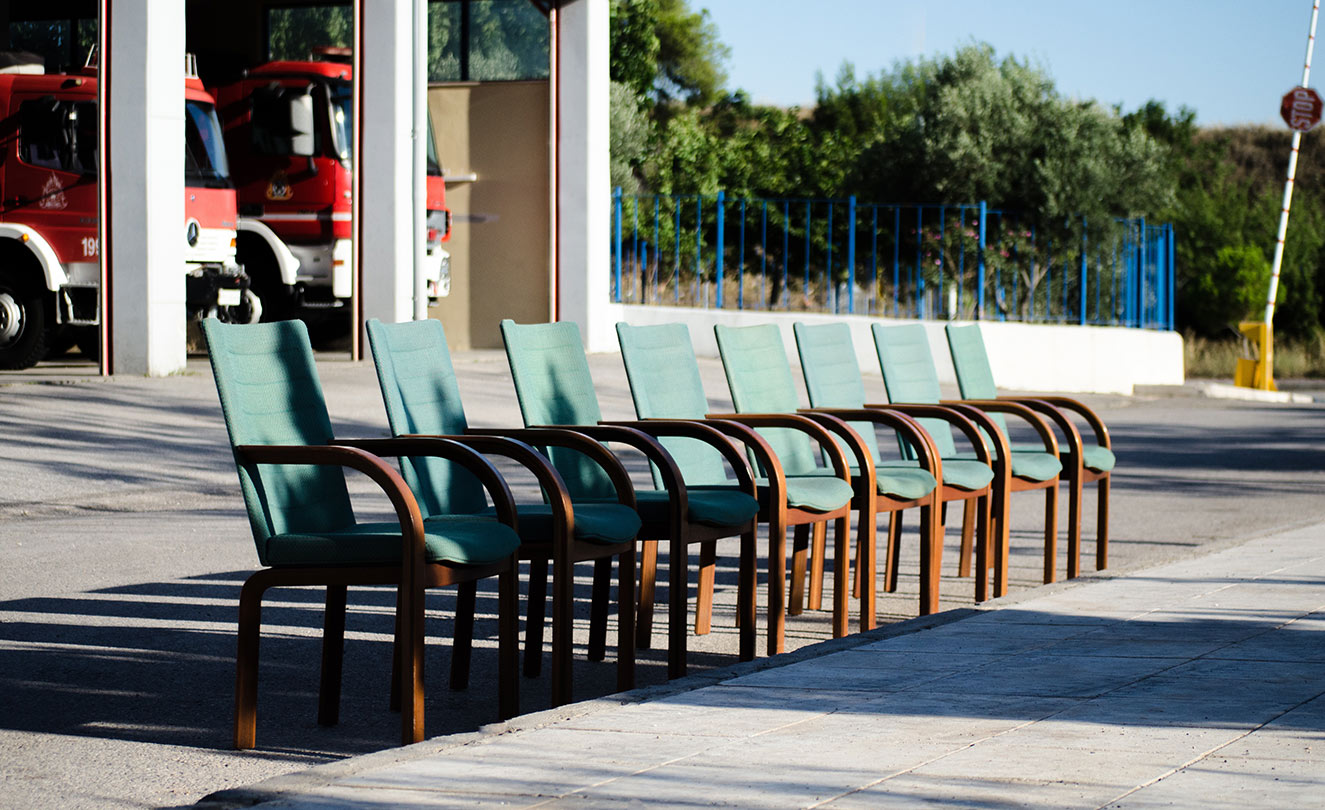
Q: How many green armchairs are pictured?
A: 8